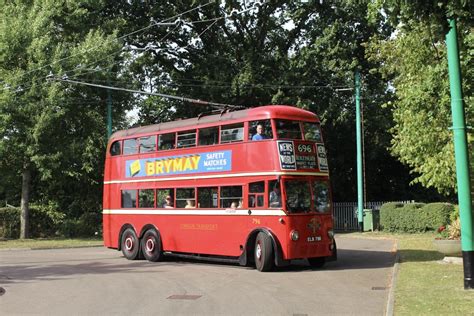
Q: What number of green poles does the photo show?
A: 3